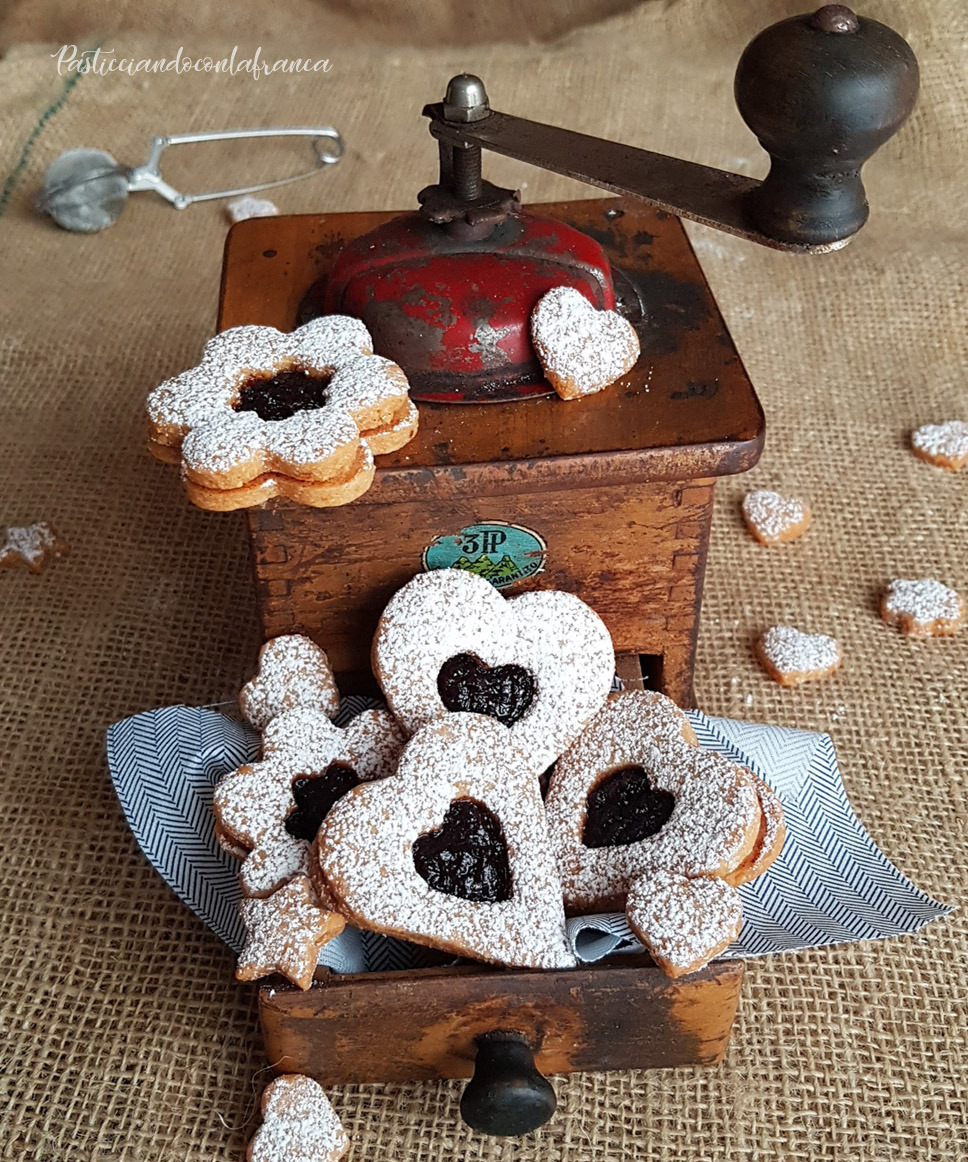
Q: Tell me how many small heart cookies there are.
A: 7